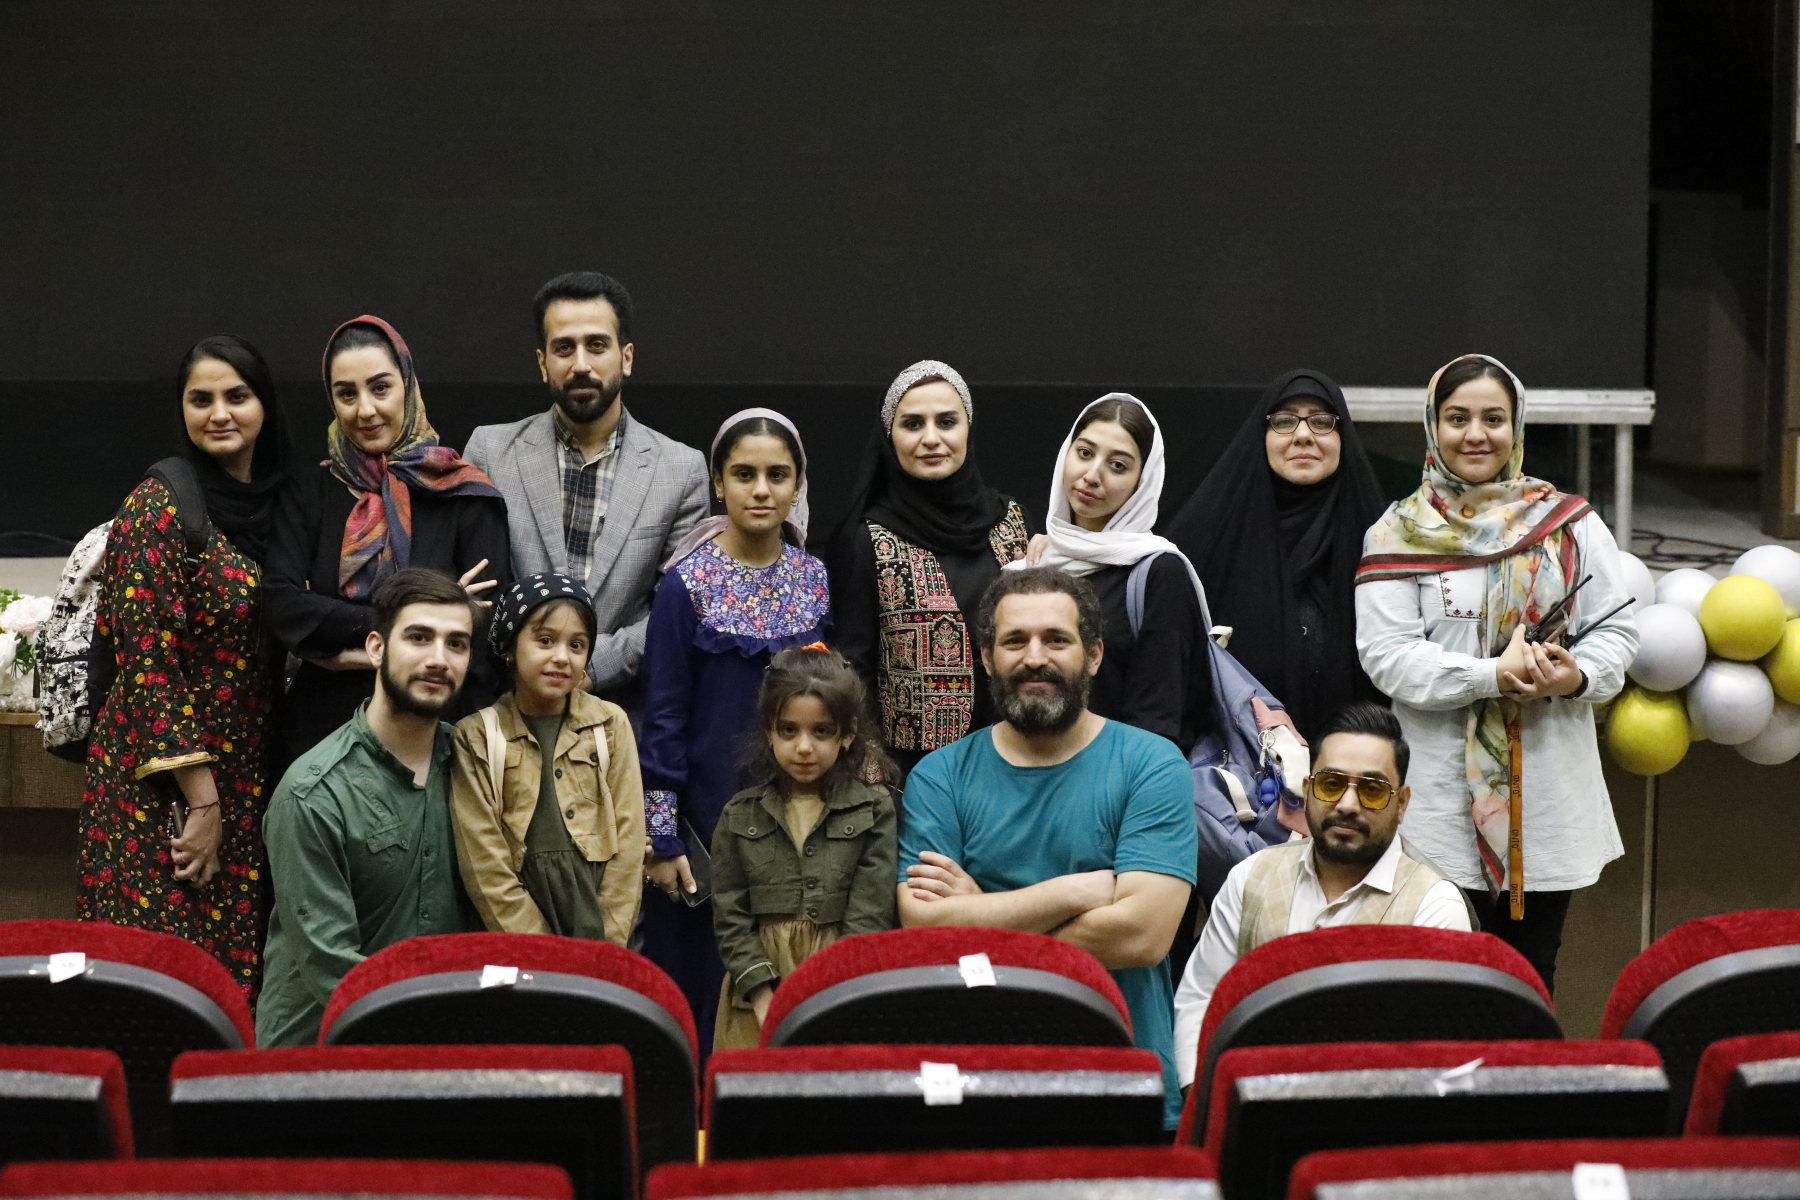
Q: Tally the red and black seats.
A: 13